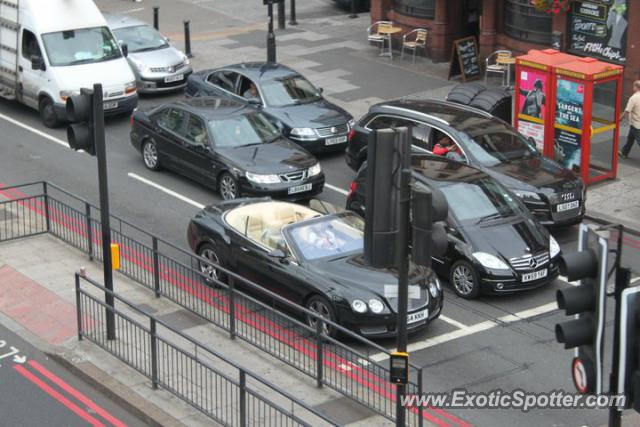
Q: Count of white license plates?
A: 7